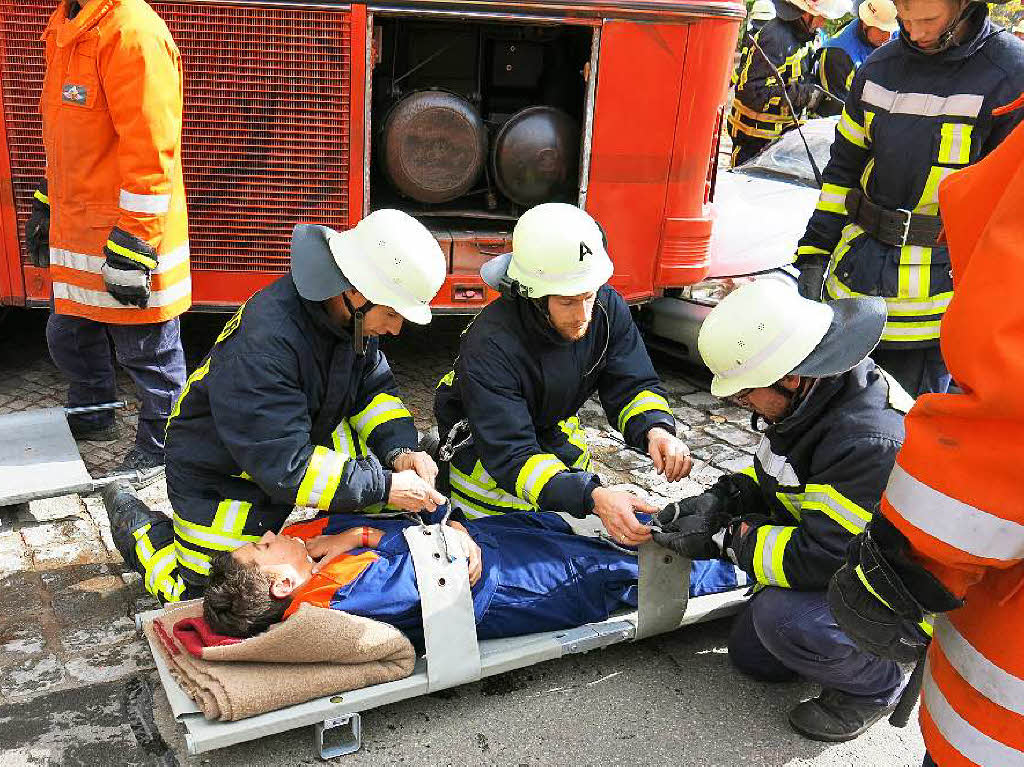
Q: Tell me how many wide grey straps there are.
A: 2